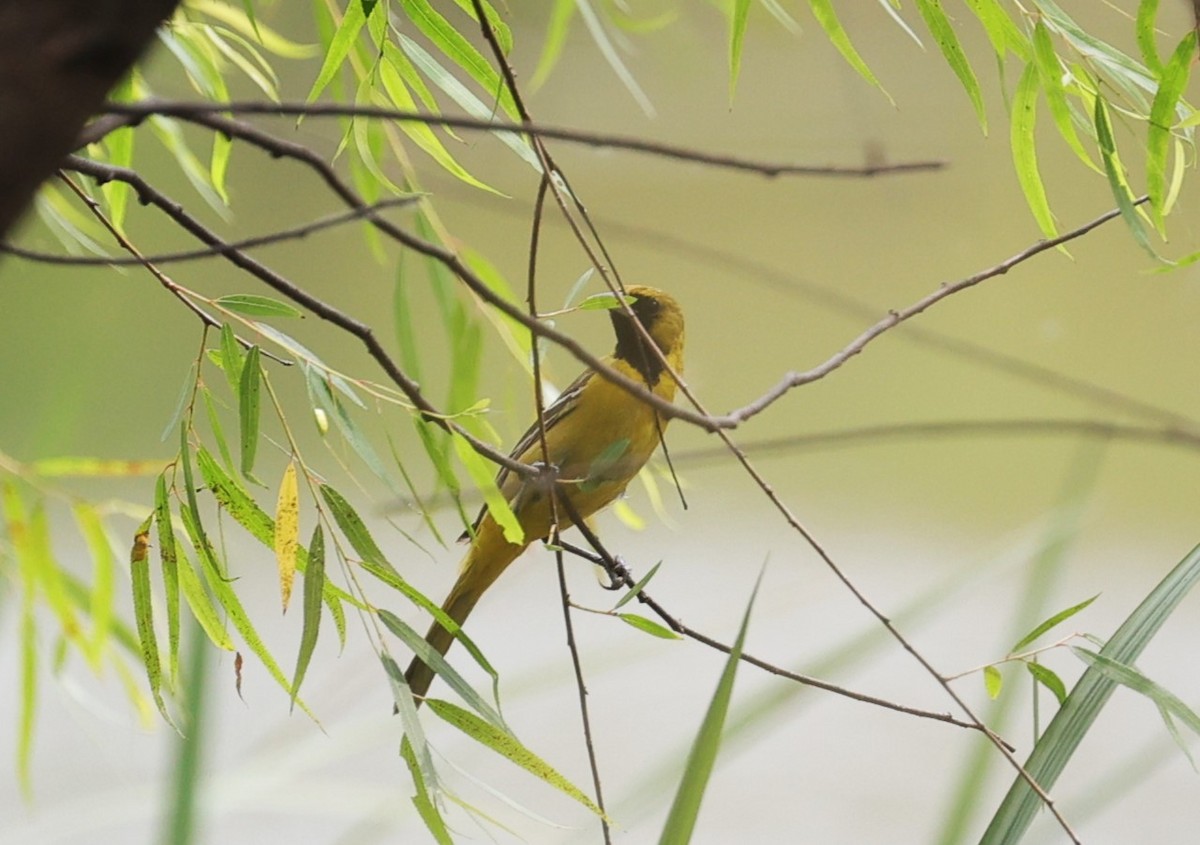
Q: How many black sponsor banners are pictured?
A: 0